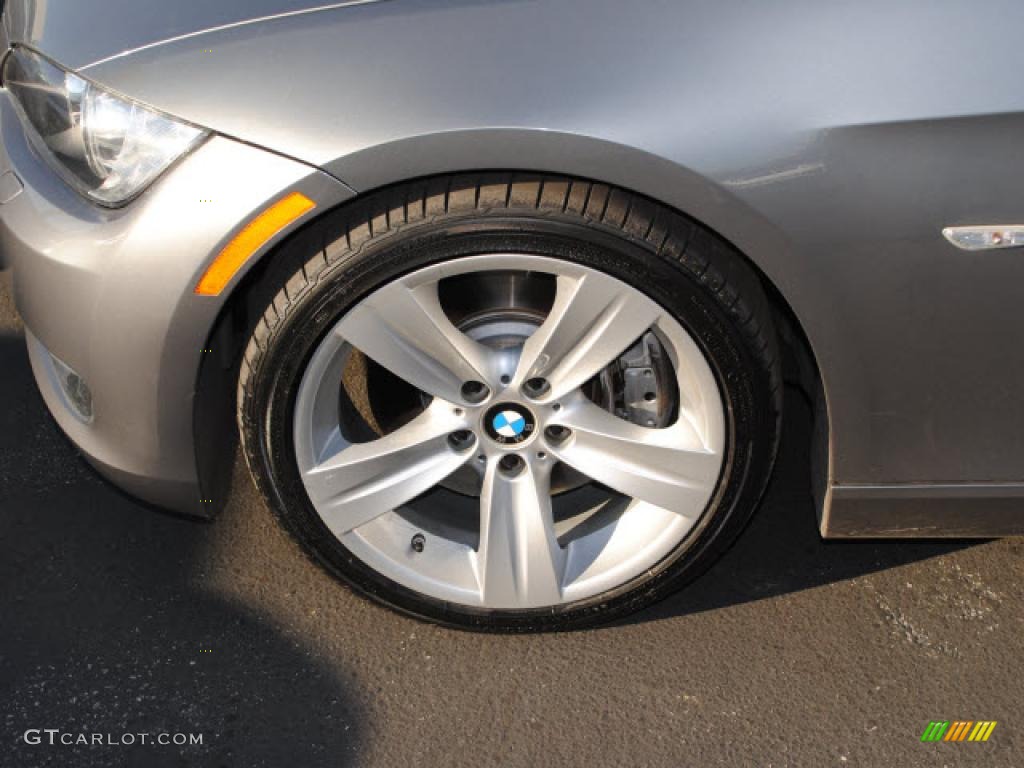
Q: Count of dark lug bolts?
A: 5